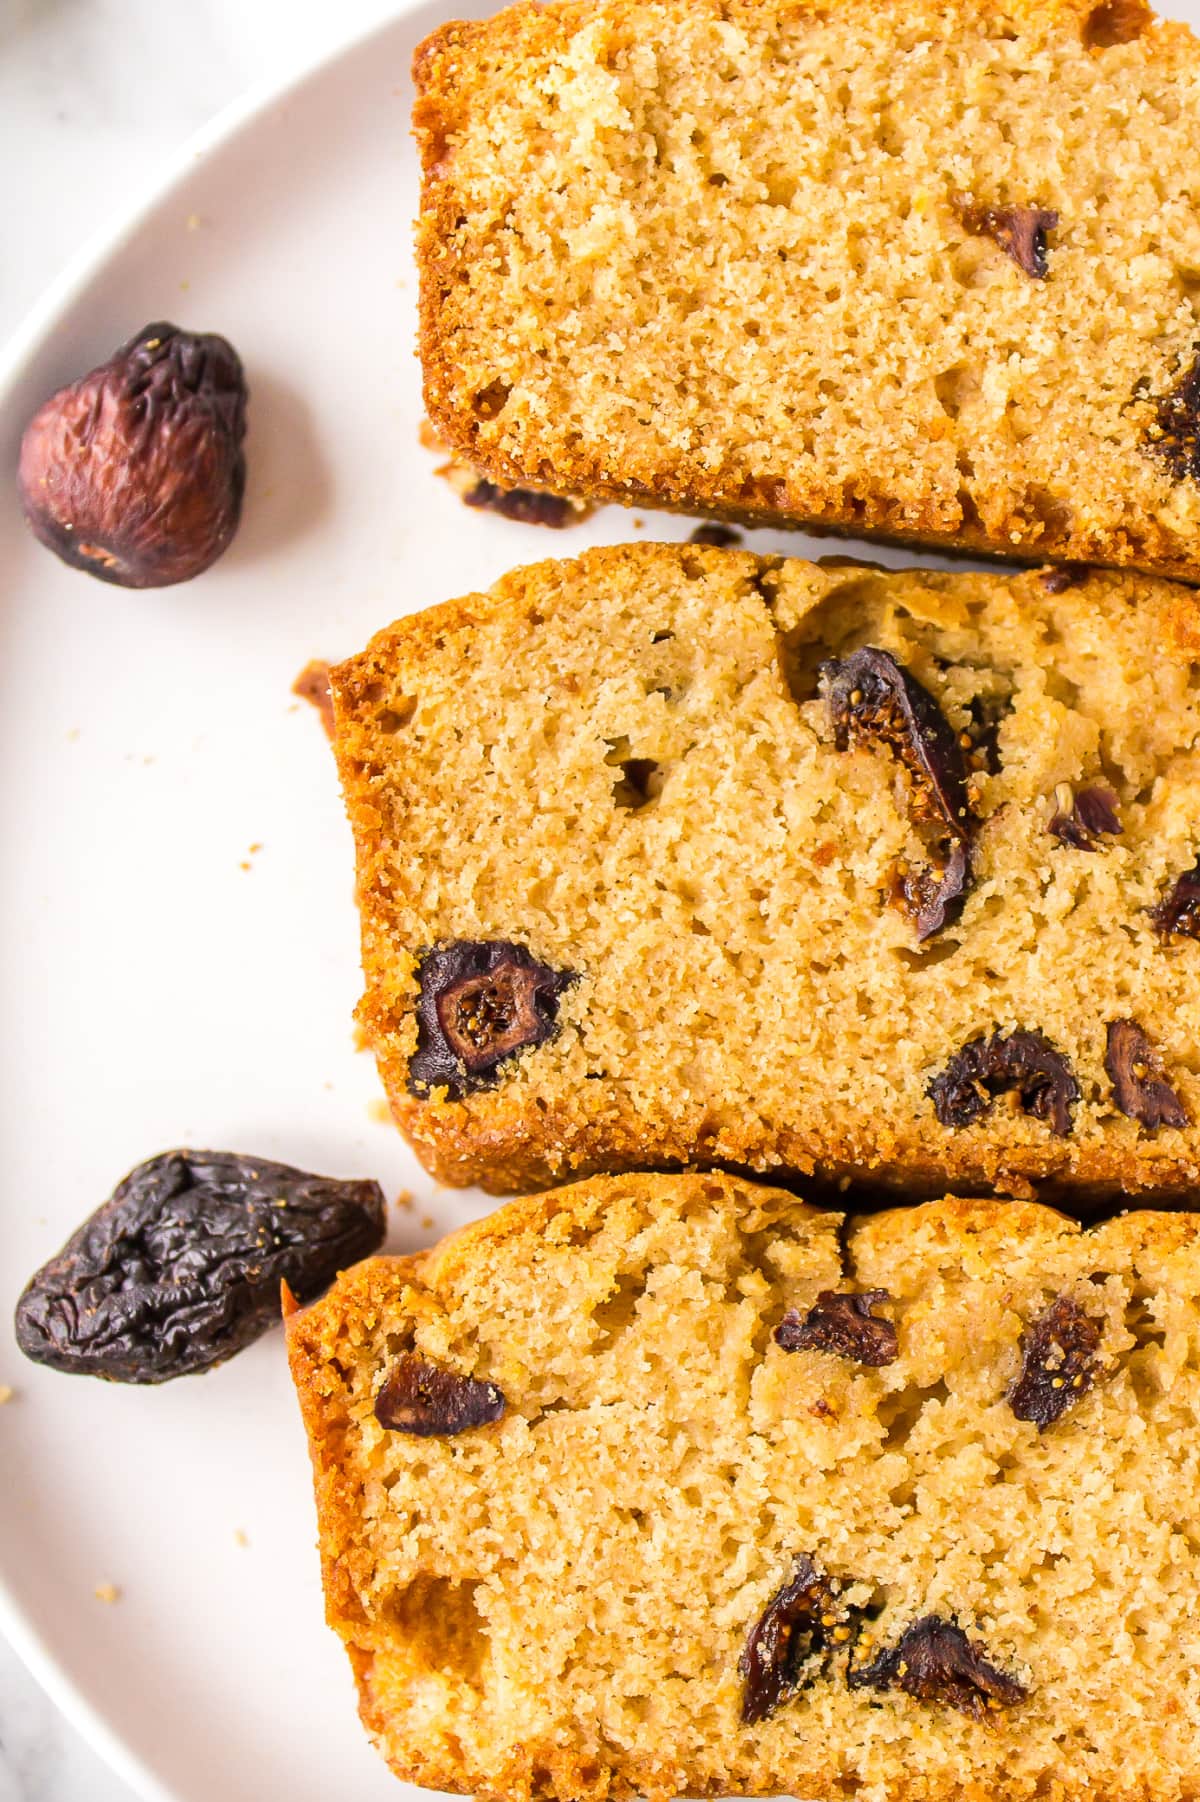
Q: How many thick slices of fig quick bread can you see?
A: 3